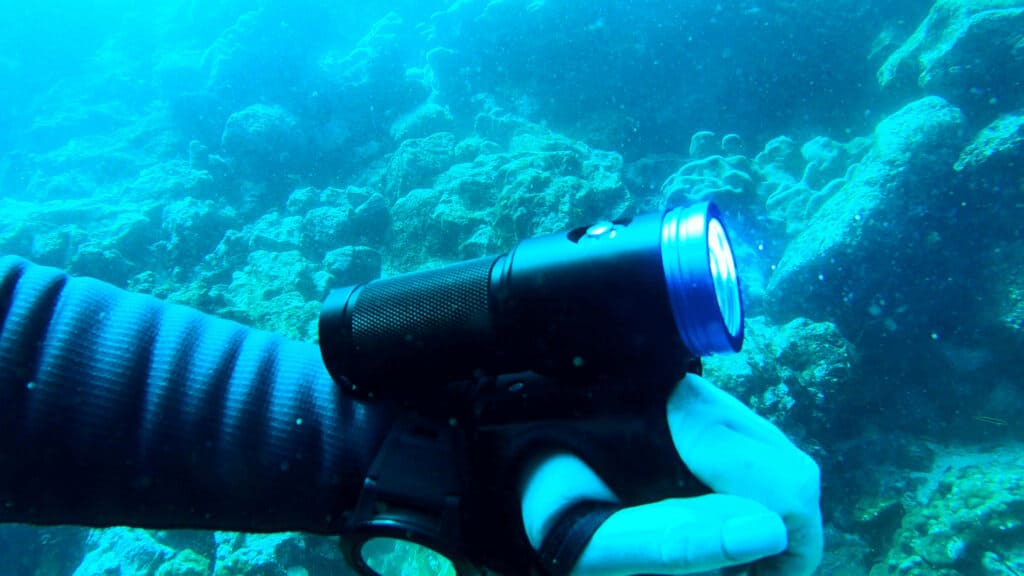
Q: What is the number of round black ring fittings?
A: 1